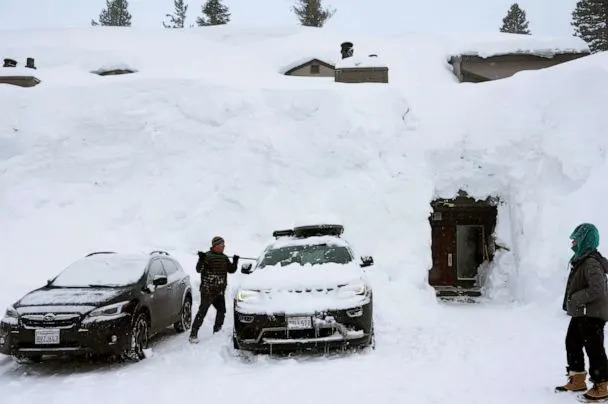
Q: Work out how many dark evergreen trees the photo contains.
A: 6